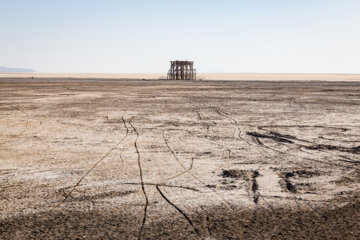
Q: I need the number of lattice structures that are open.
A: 1